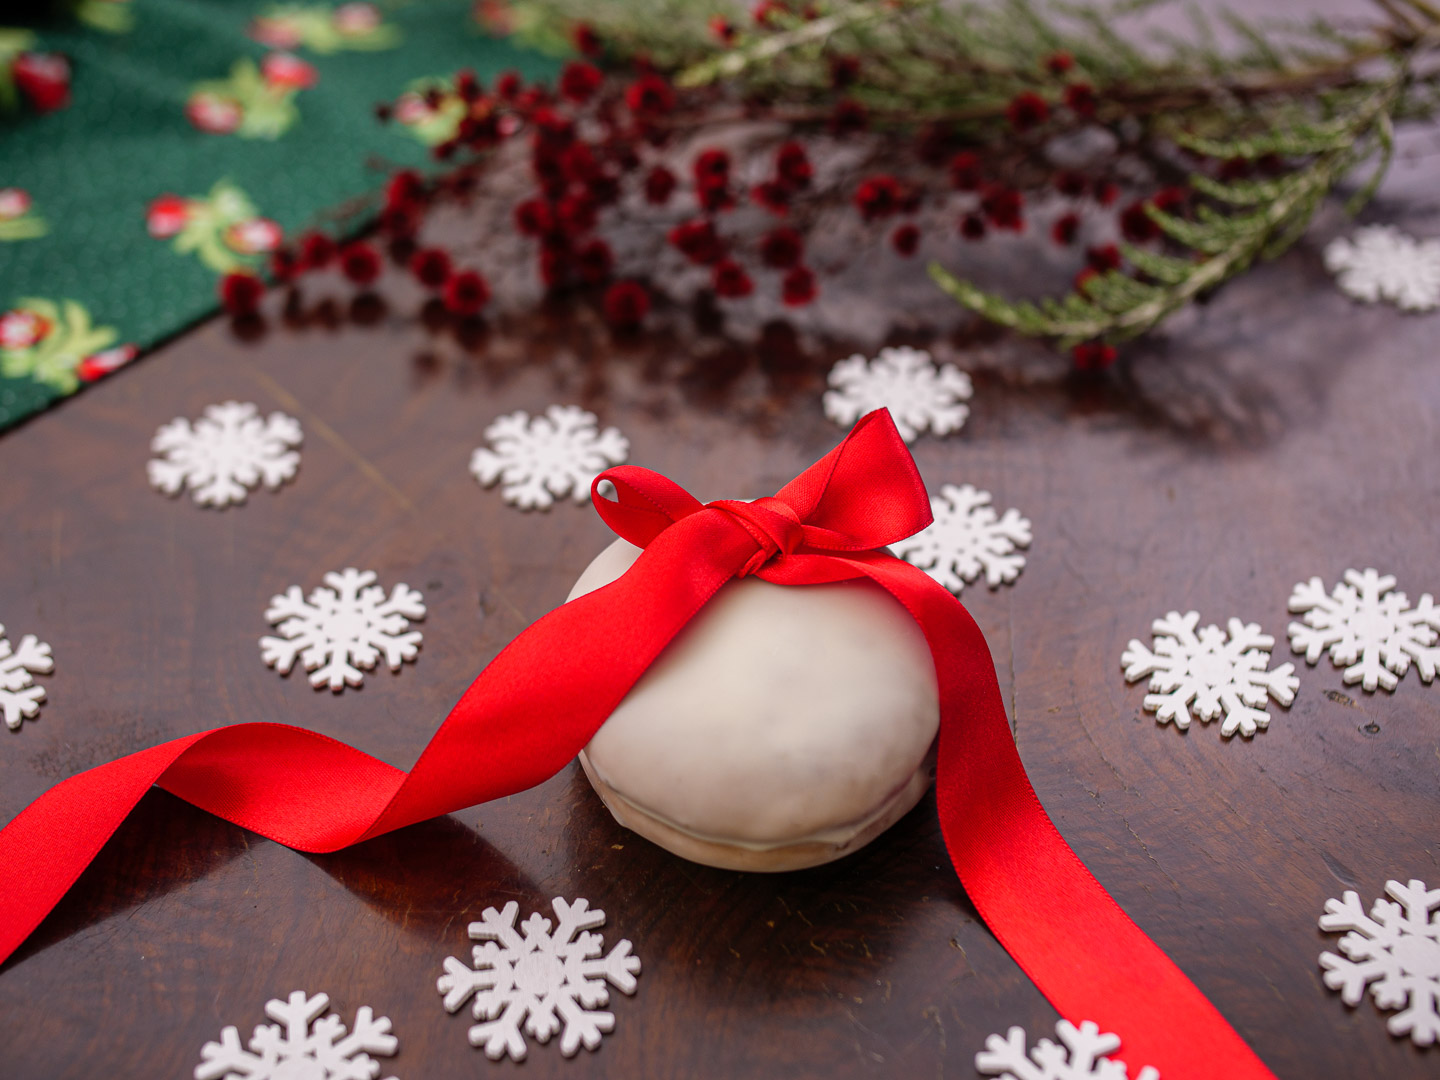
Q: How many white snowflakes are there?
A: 13